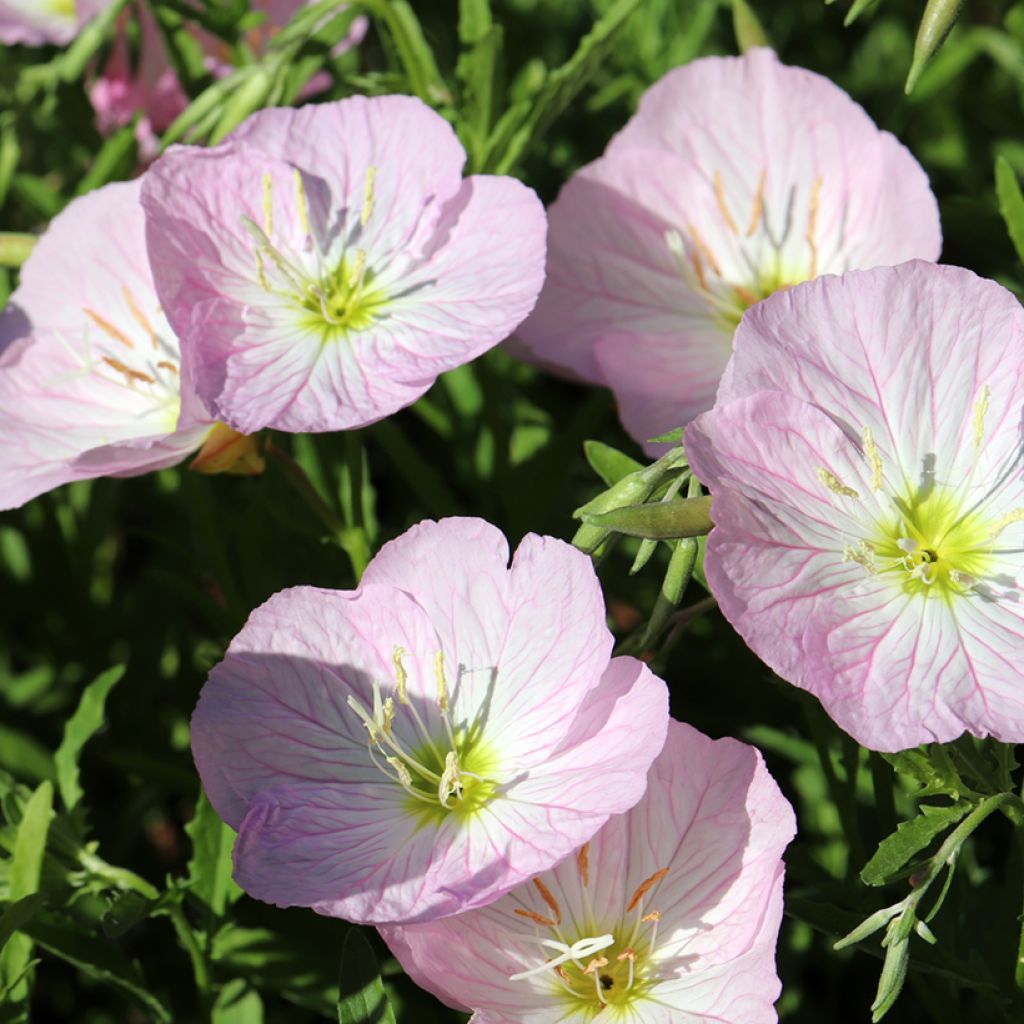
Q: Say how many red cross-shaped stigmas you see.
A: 0